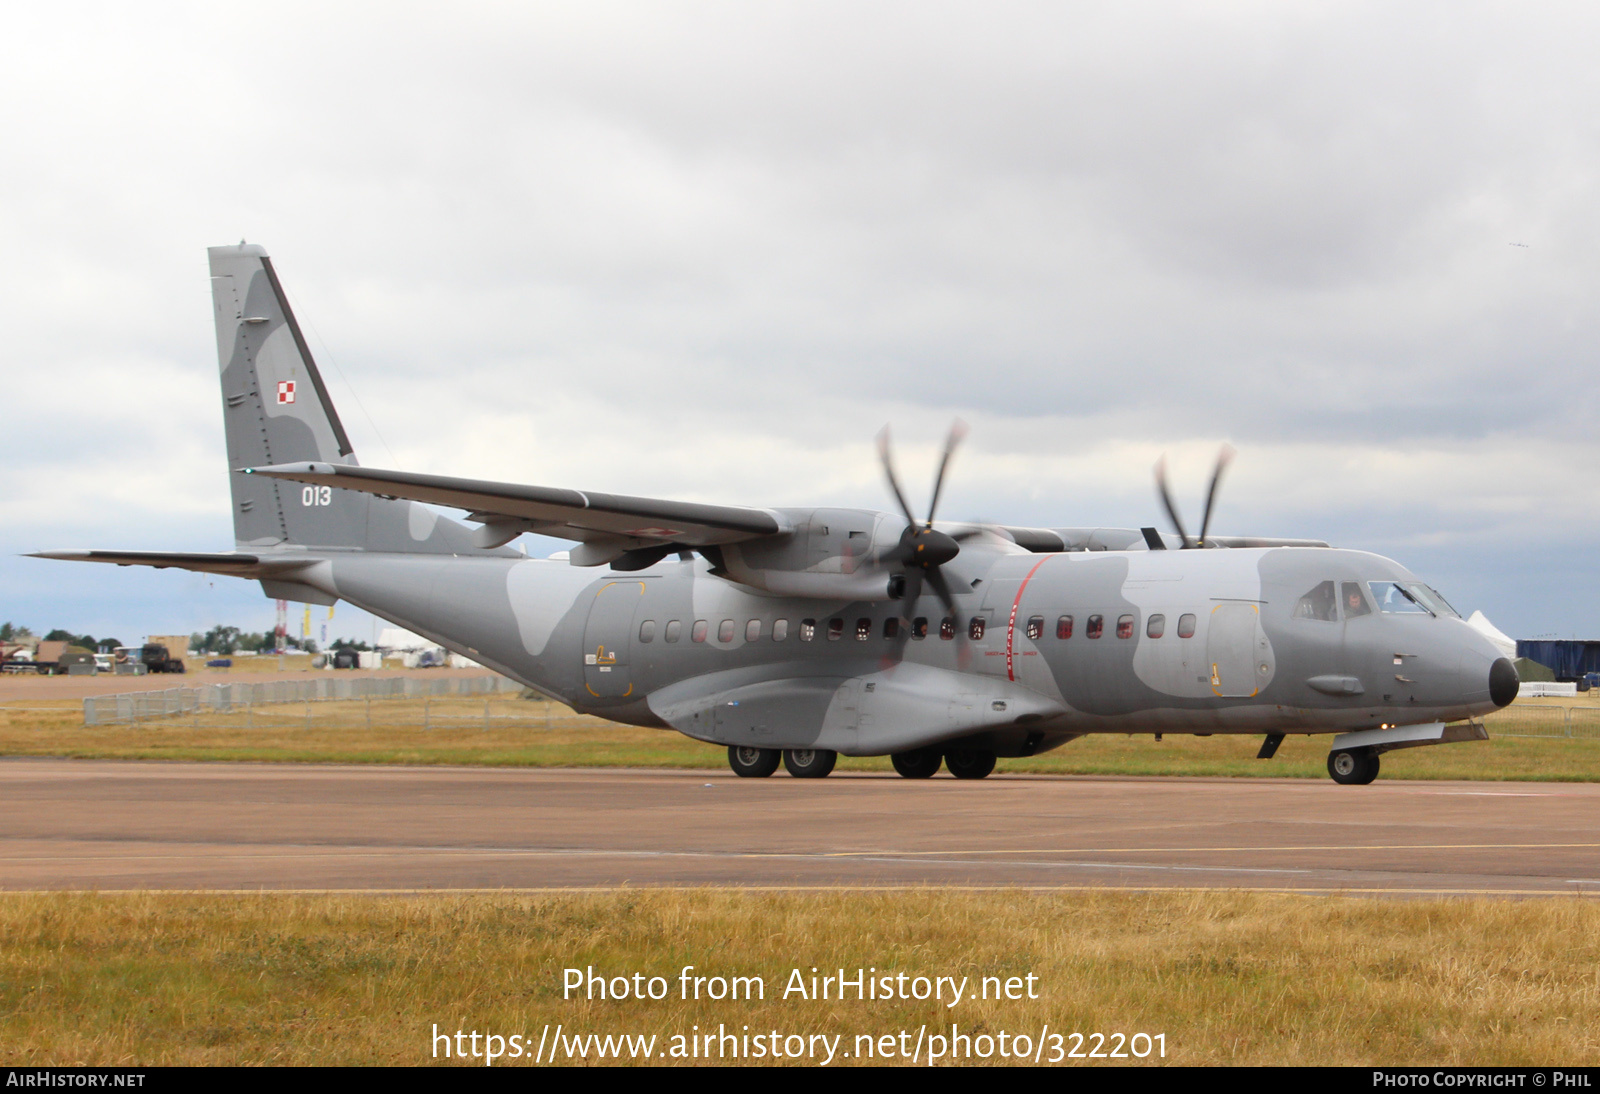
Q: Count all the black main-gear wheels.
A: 4